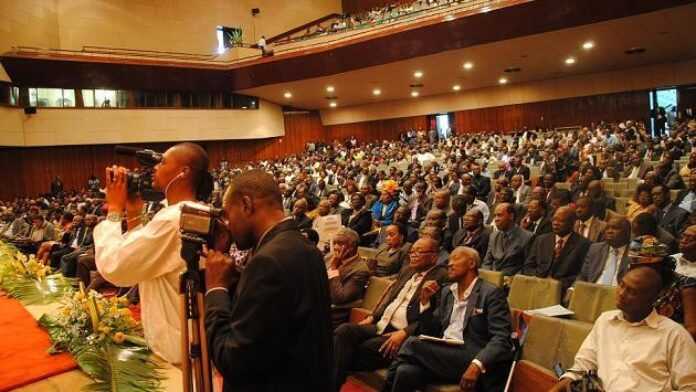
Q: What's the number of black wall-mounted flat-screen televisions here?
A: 0